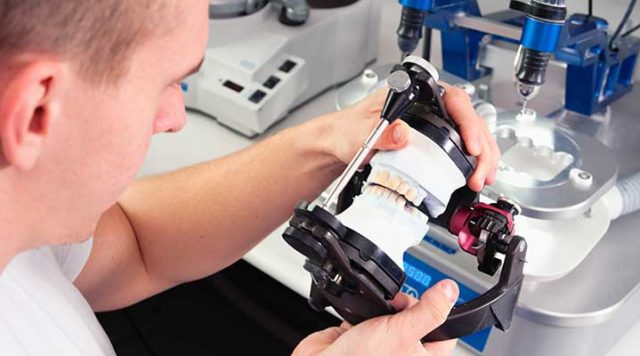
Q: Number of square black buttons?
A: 3